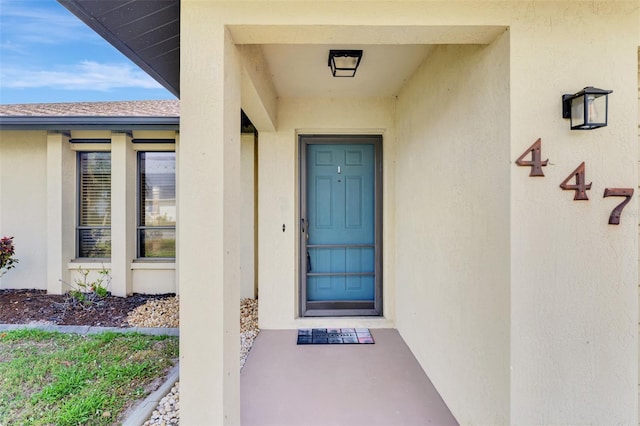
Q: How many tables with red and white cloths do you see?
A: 0